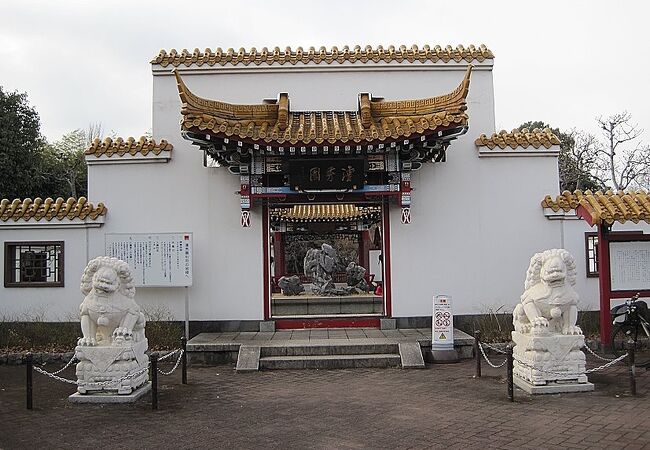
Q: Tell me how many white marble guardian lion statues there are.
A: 2